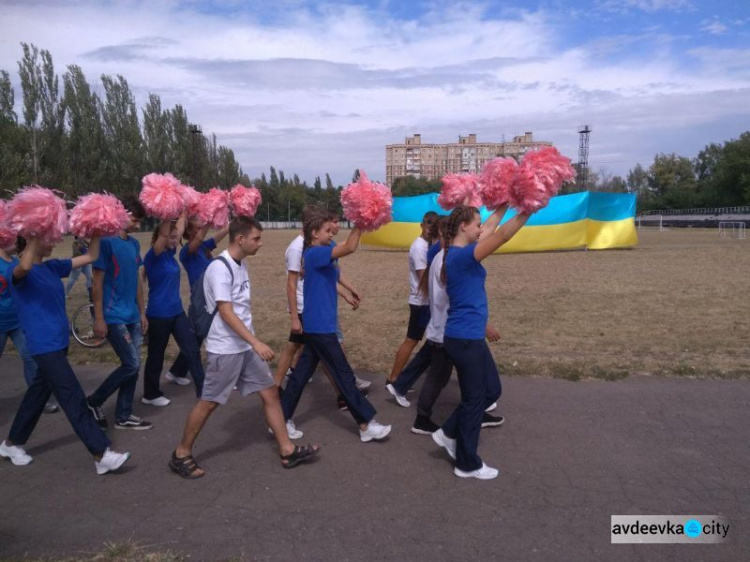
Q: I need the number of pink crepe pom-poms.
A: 11